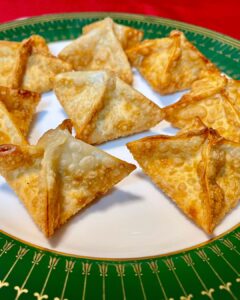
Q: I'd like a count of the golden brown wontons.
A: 8